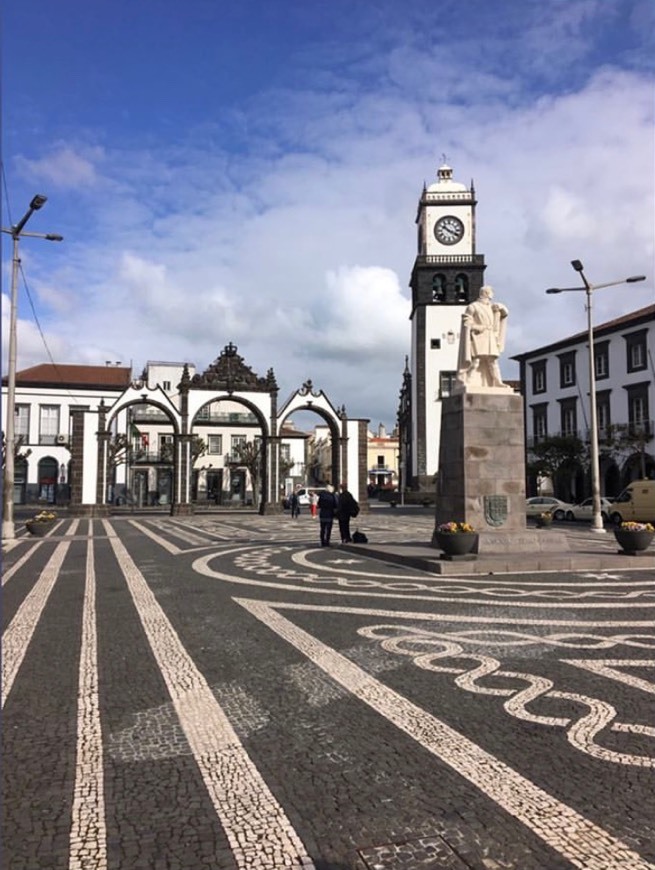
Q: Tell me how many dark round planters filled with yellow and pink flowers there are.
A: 4